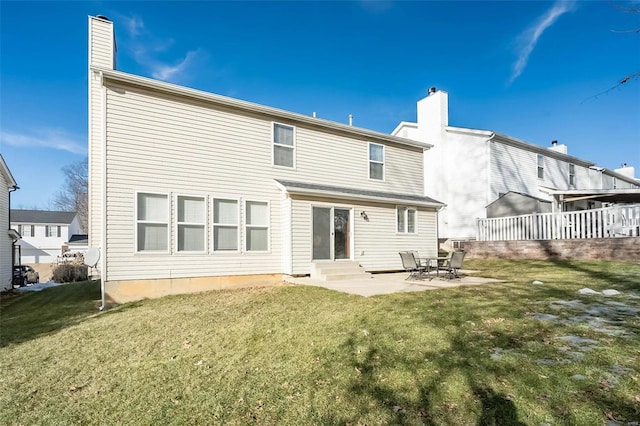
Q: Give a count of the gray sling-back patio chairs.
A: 4